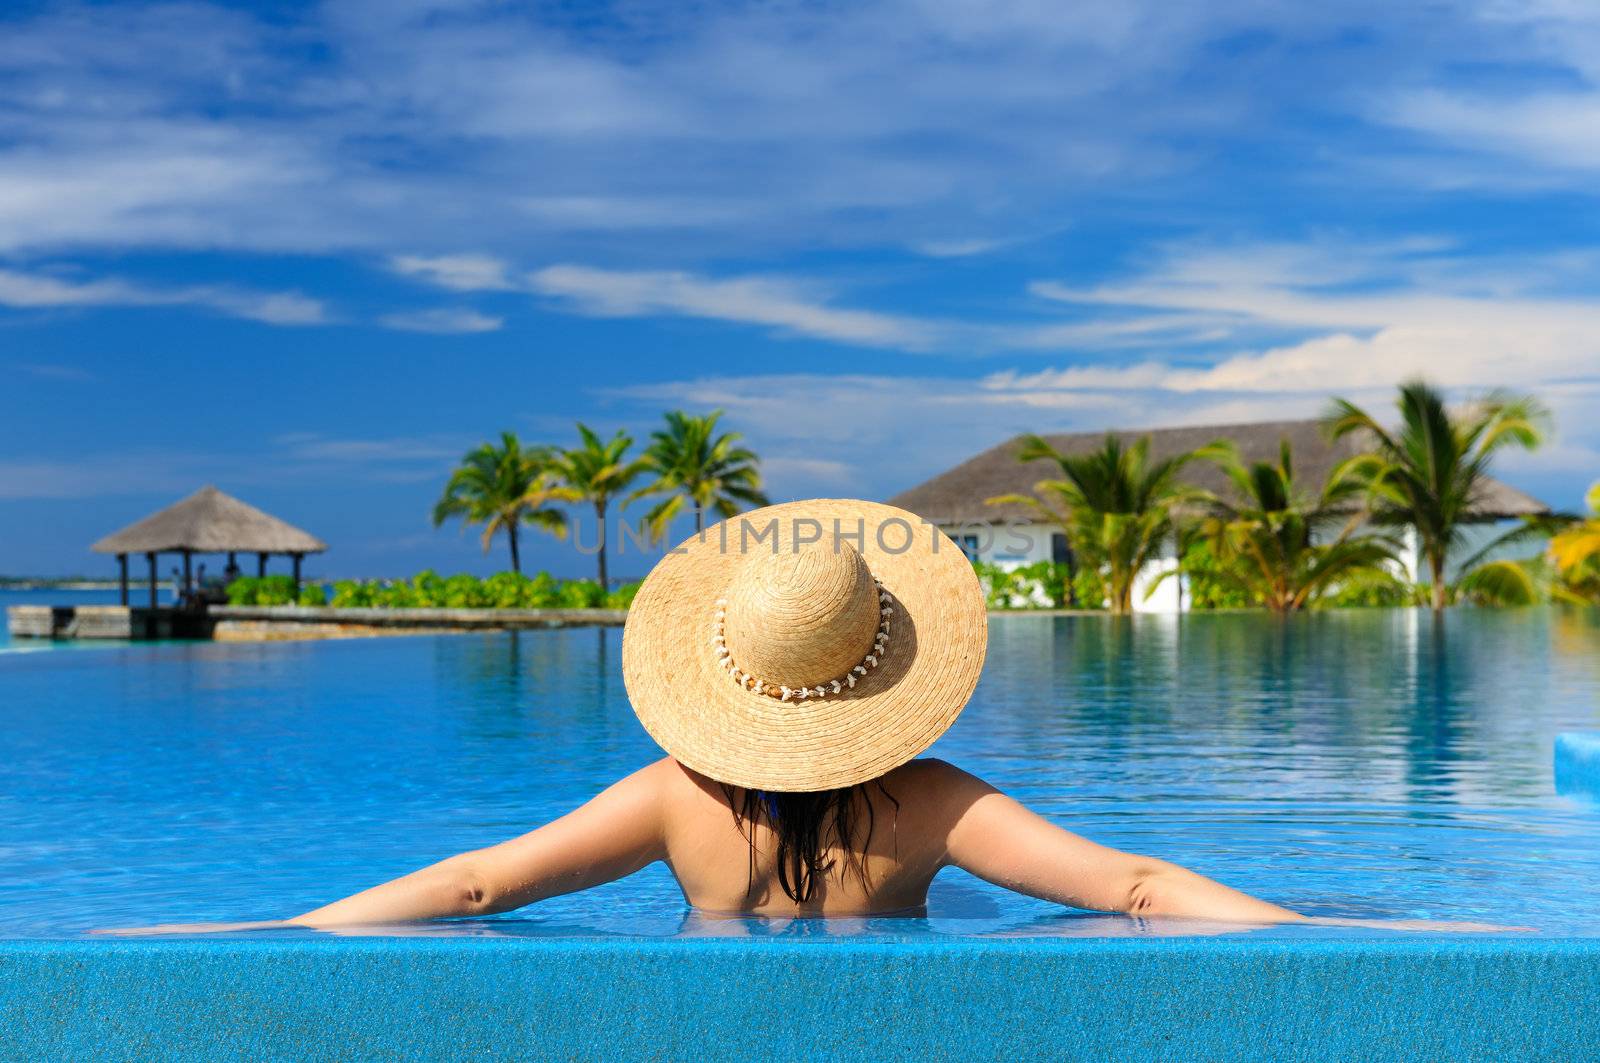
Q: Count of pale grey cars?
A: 0